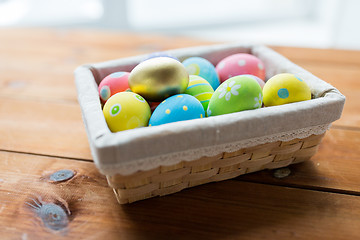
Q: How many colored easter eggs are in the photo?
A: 11